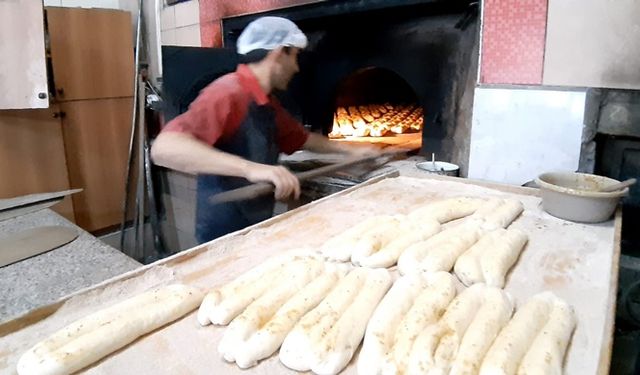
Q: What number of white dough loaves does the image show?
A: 13